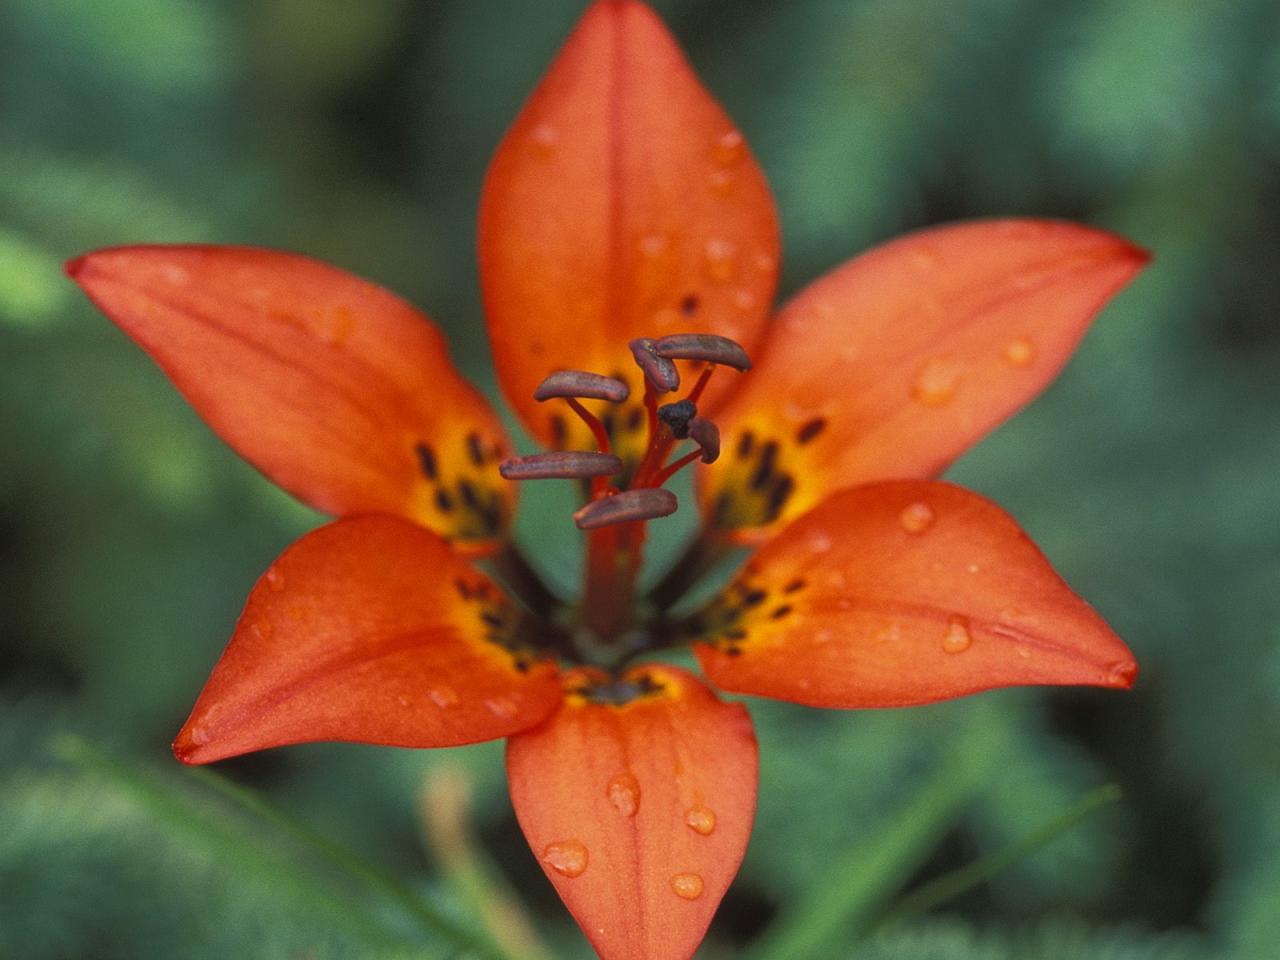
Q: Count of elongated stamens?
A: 6